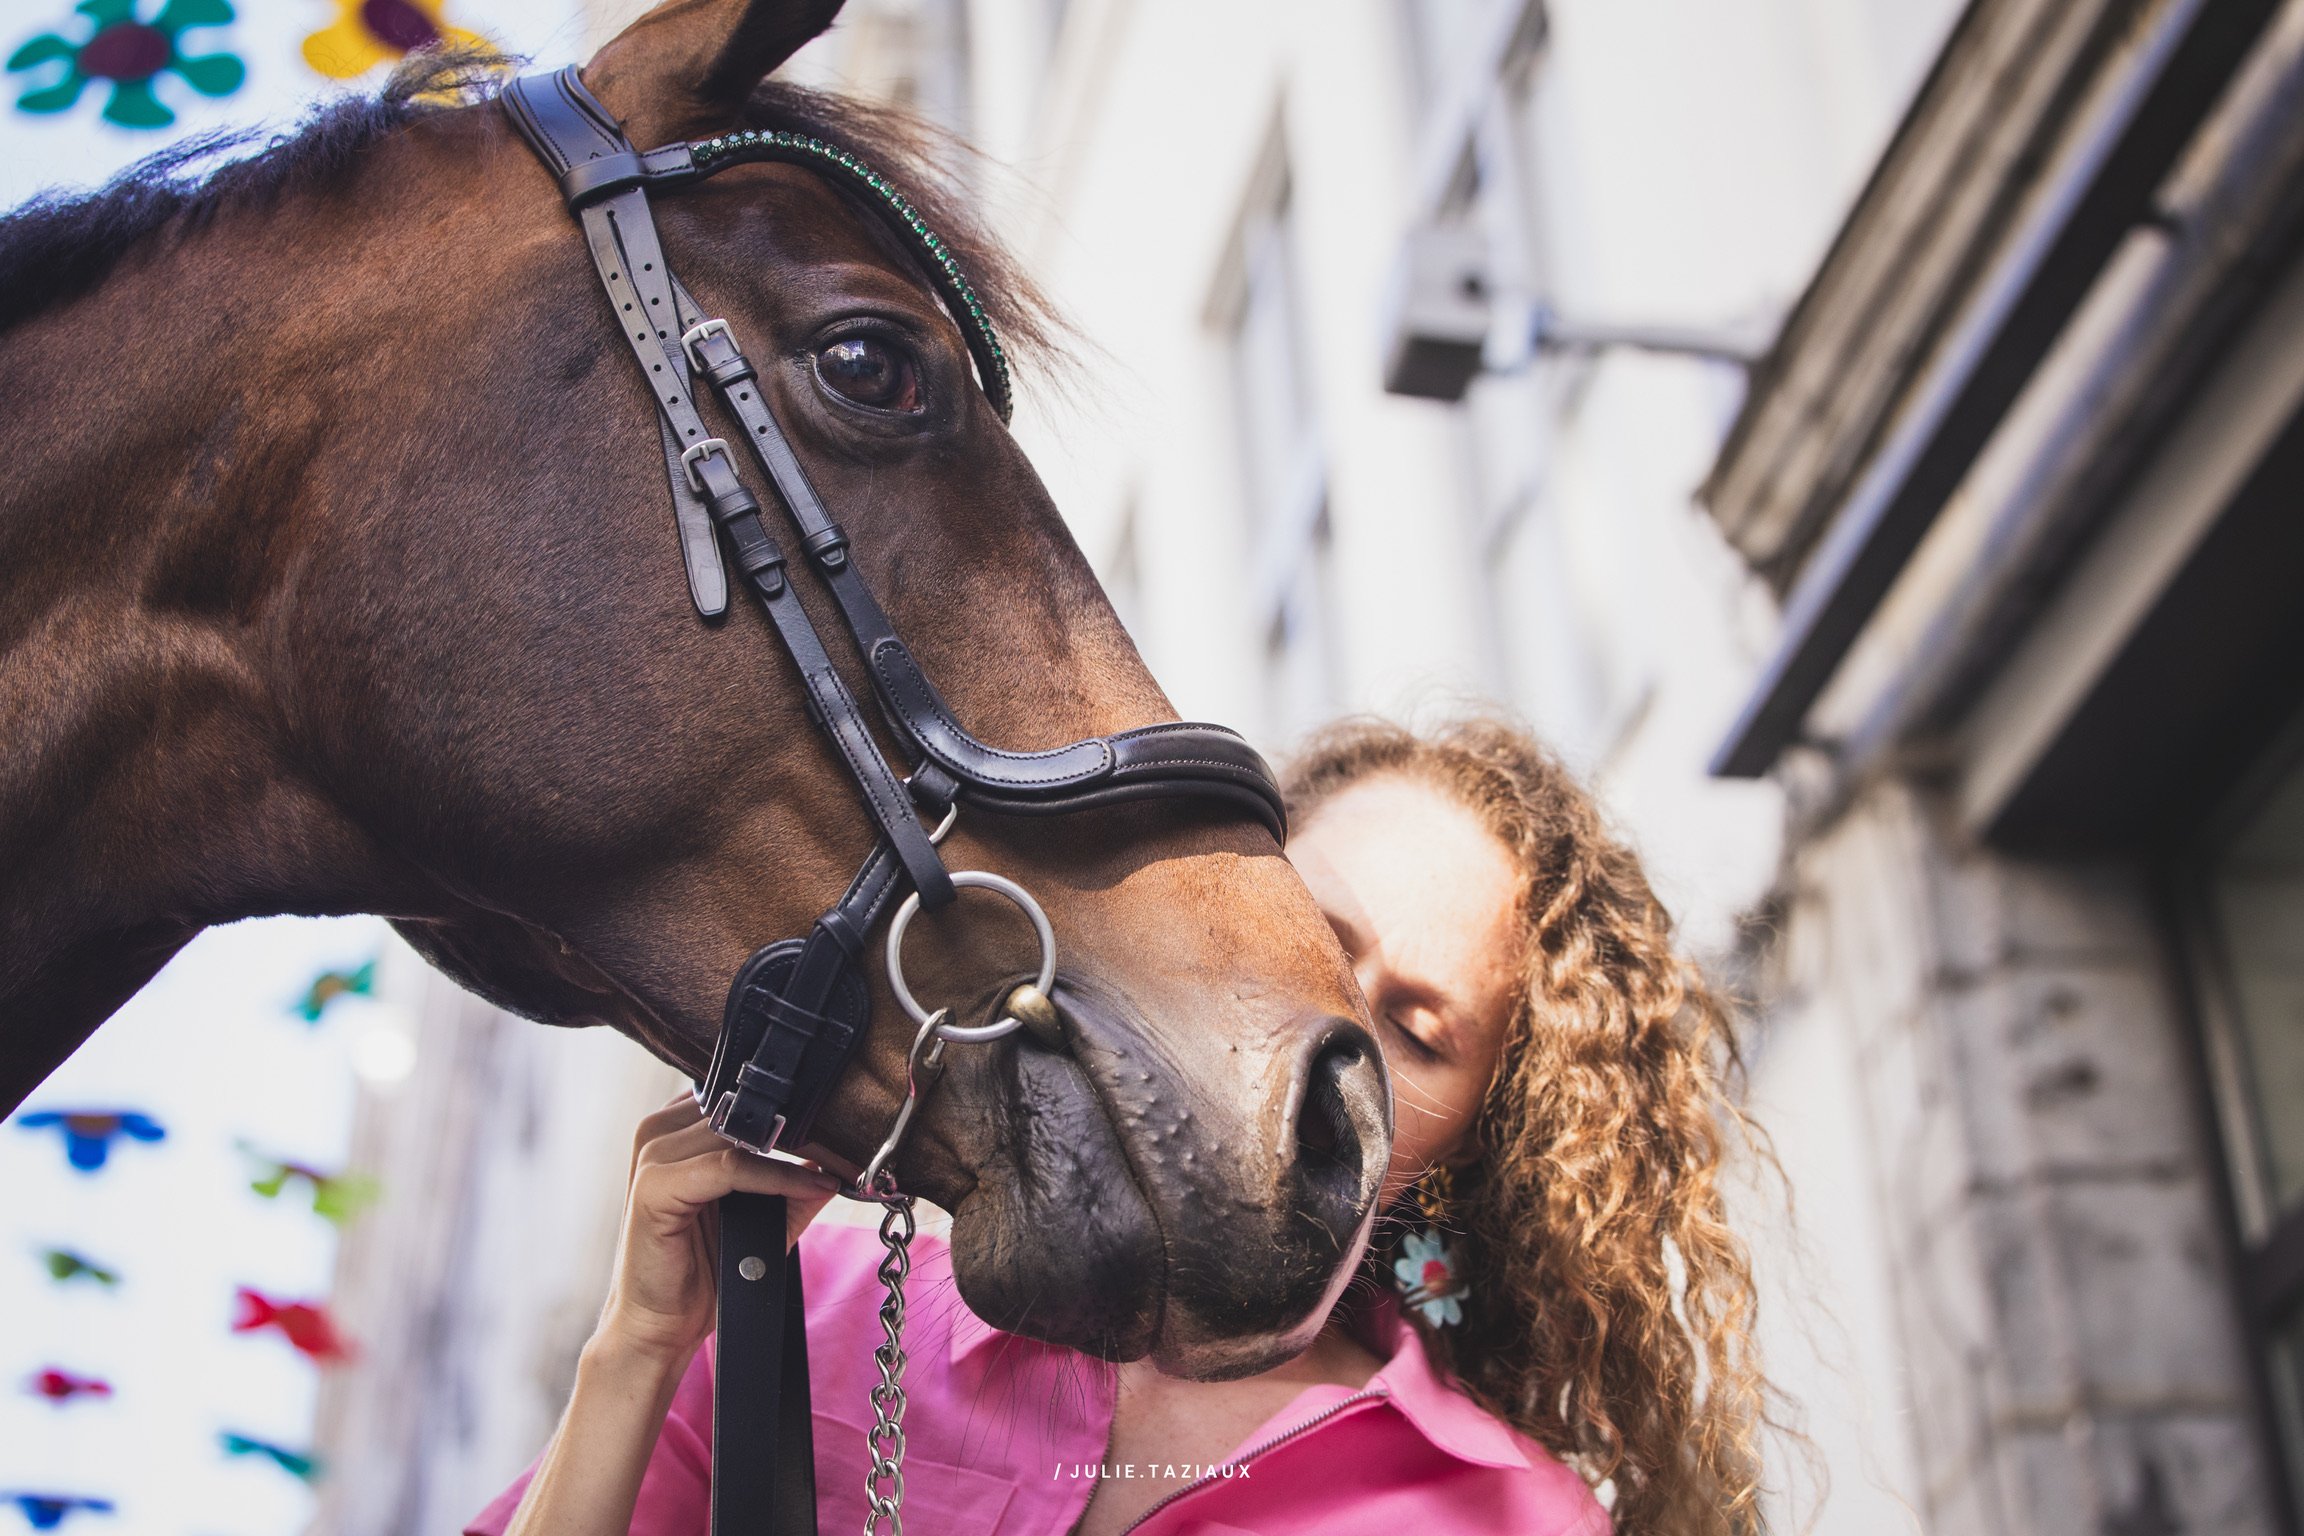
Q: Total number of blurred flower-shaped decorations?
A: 10